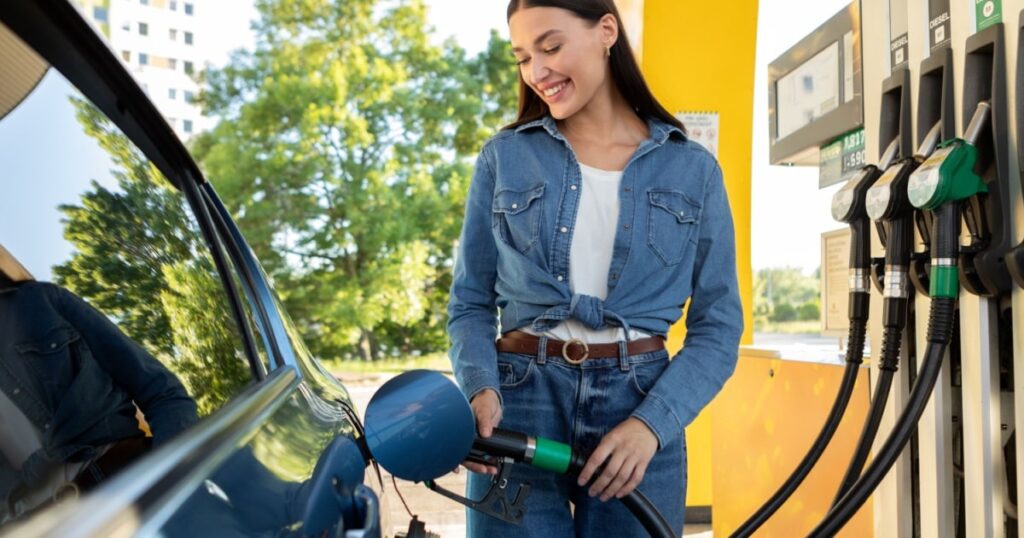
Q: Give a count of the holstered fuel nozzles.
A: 3